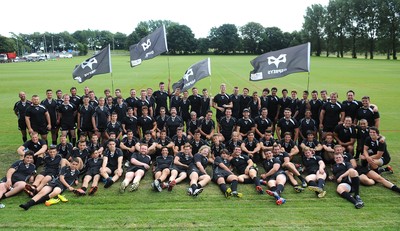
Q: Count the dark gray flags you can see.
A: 4